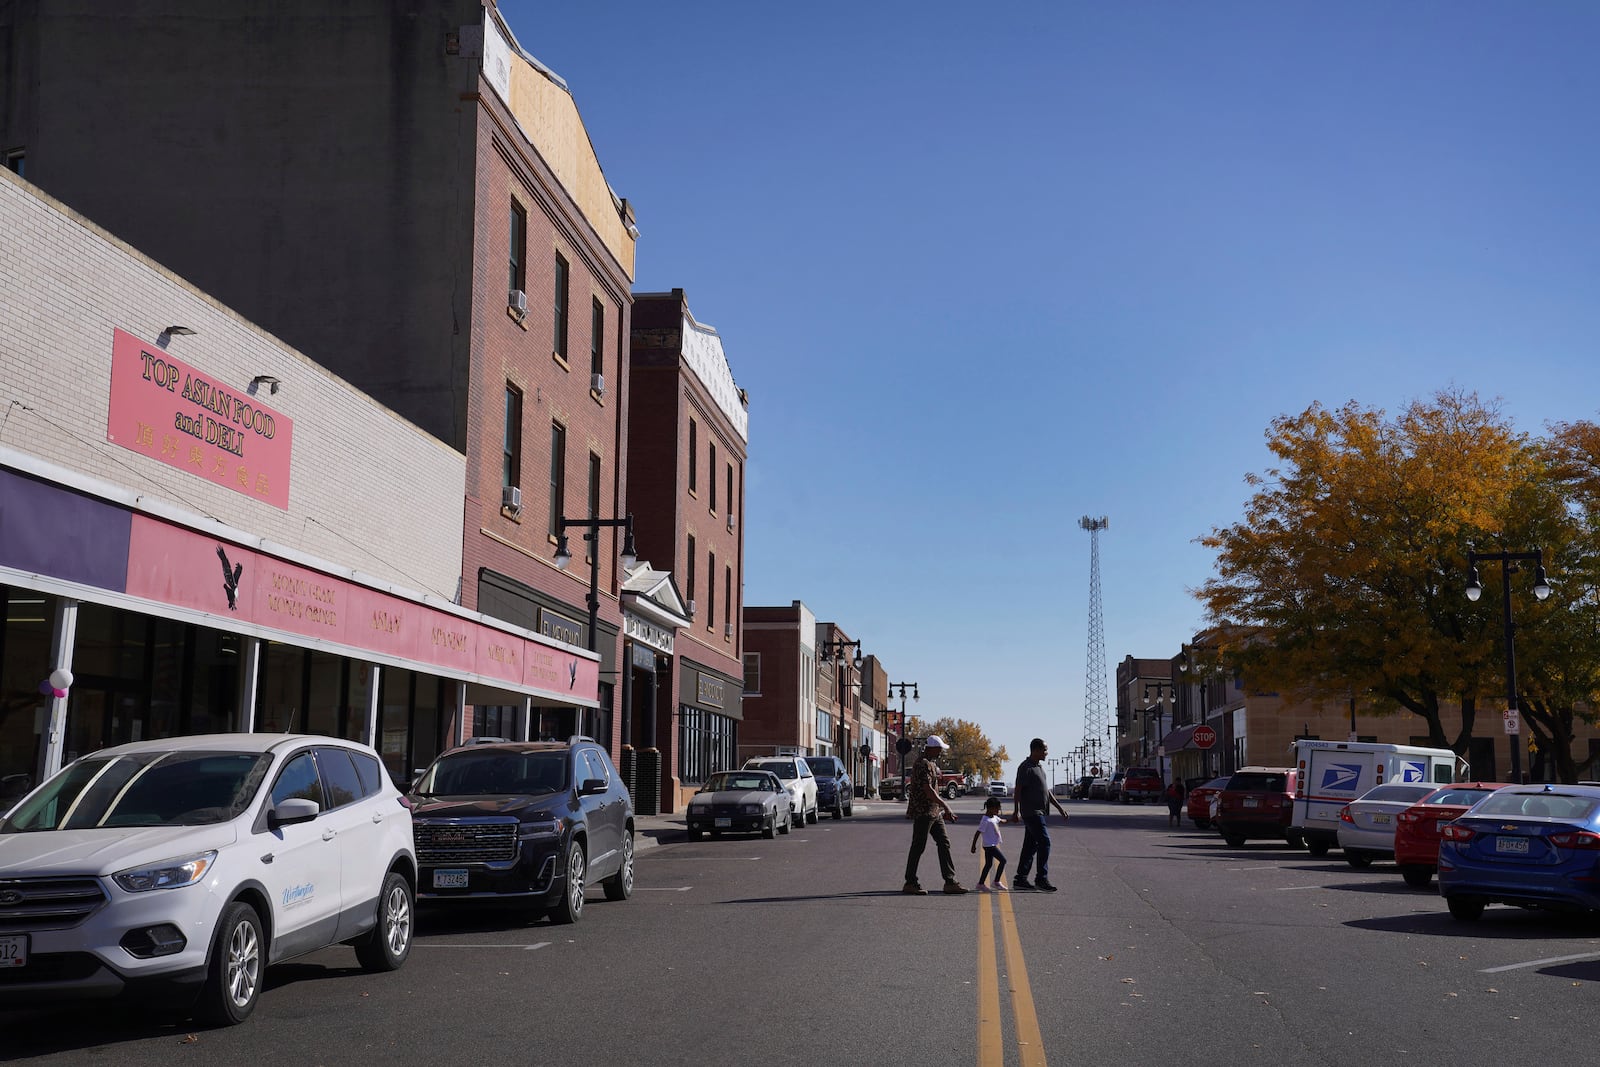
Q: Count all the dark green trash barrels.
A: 0